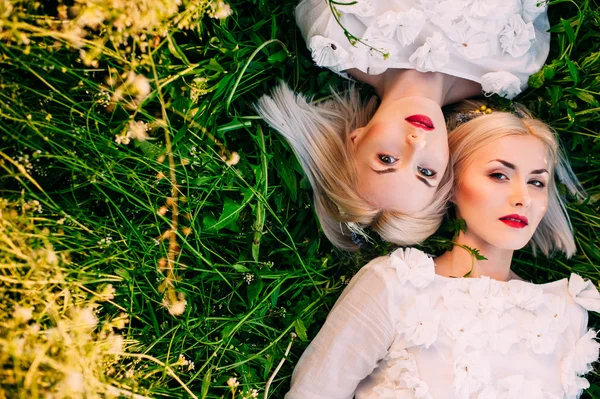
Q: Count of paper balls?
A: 0